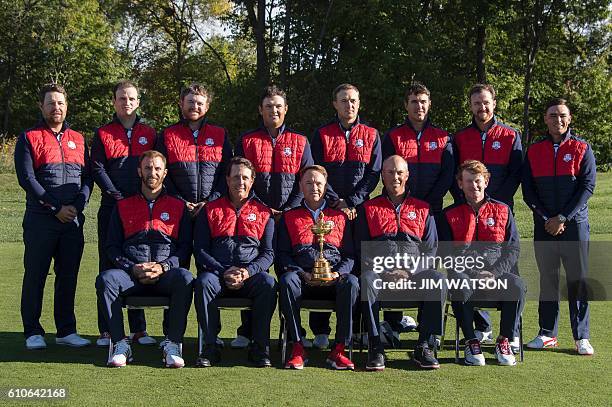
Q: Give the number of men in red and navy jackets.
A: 13